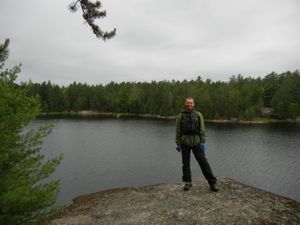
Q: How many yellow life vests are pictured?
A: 0